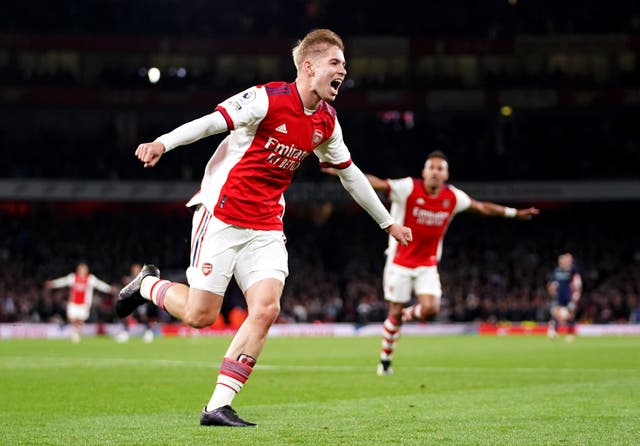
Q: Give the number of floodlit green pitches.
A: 1